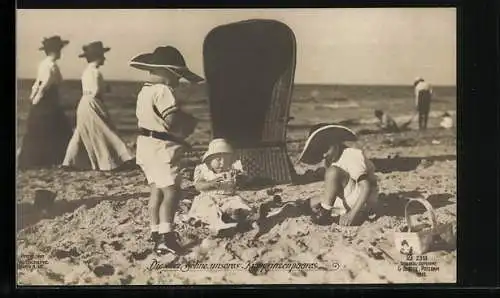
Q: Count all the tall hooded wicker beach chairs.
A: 1